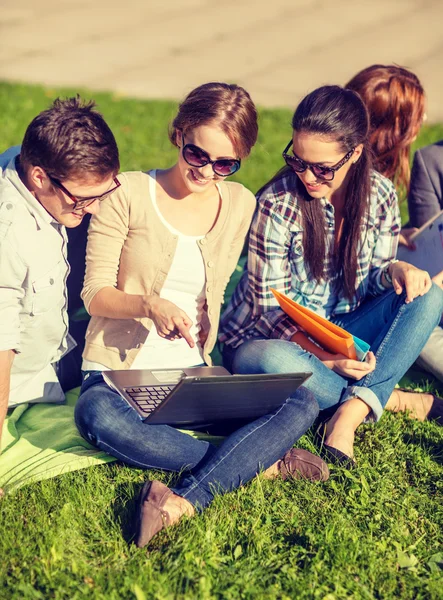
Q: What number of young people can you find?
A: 5